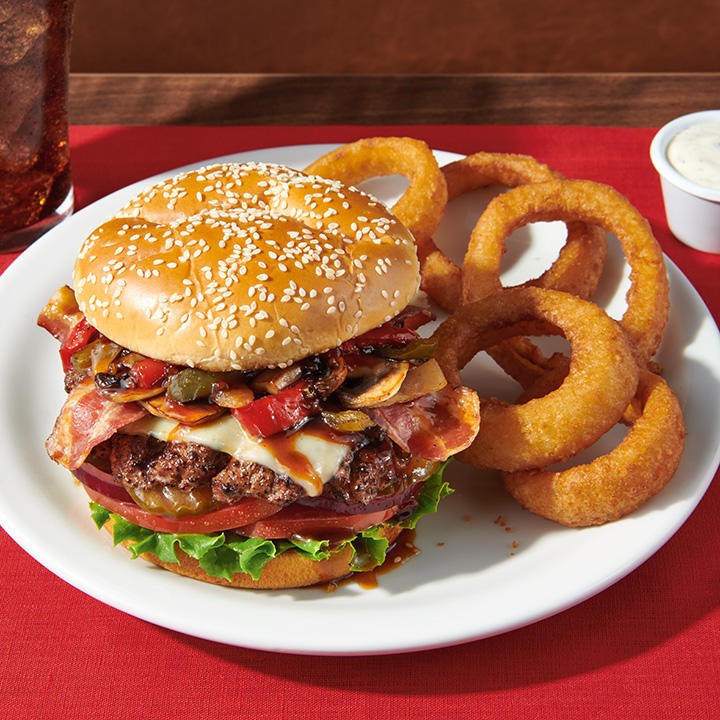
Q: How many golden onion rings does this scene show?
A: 5